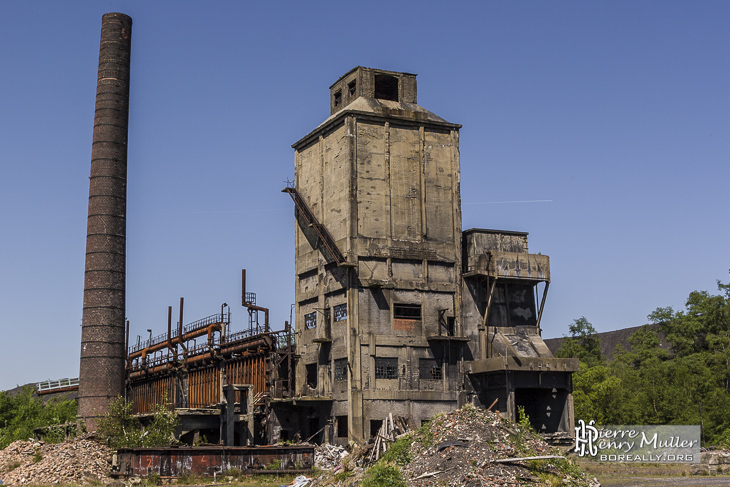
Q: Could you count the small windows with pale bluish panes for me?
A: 2